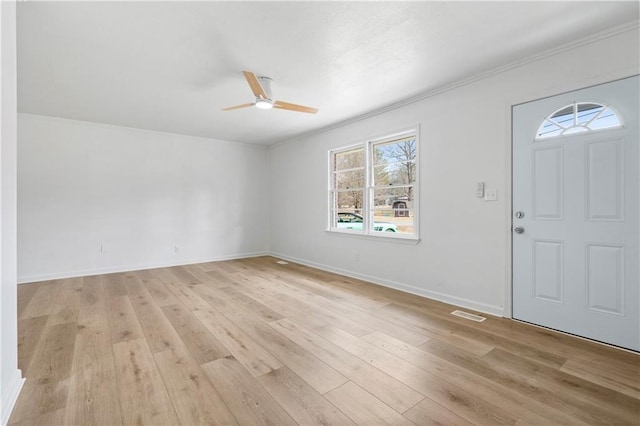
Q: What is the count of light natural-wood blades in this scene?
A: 3